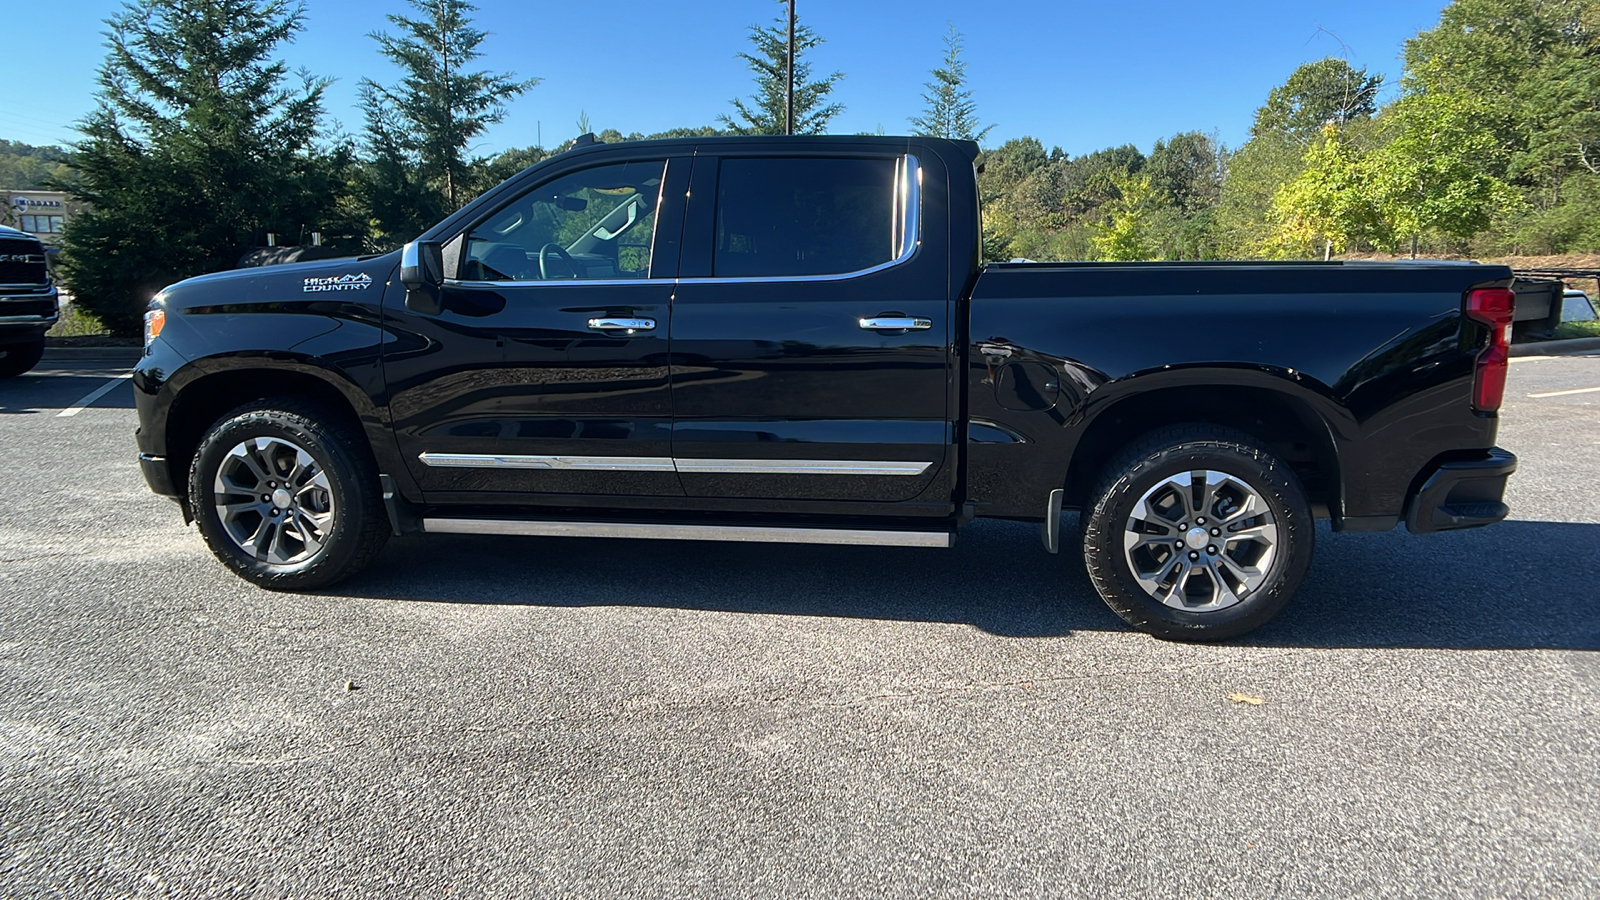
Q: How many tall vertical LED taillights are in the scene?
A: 1